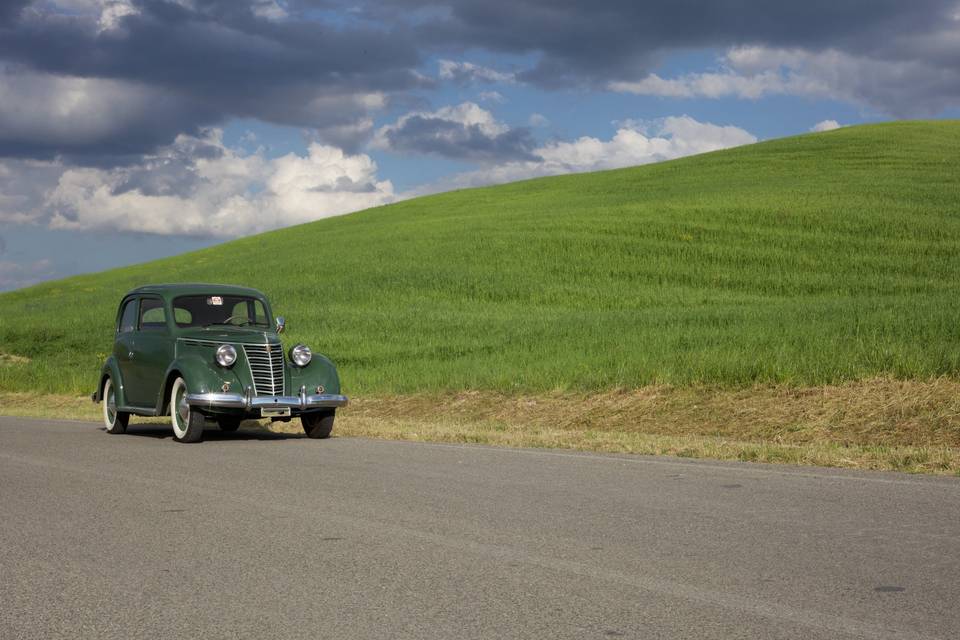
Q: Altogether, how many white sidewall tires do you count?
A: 2